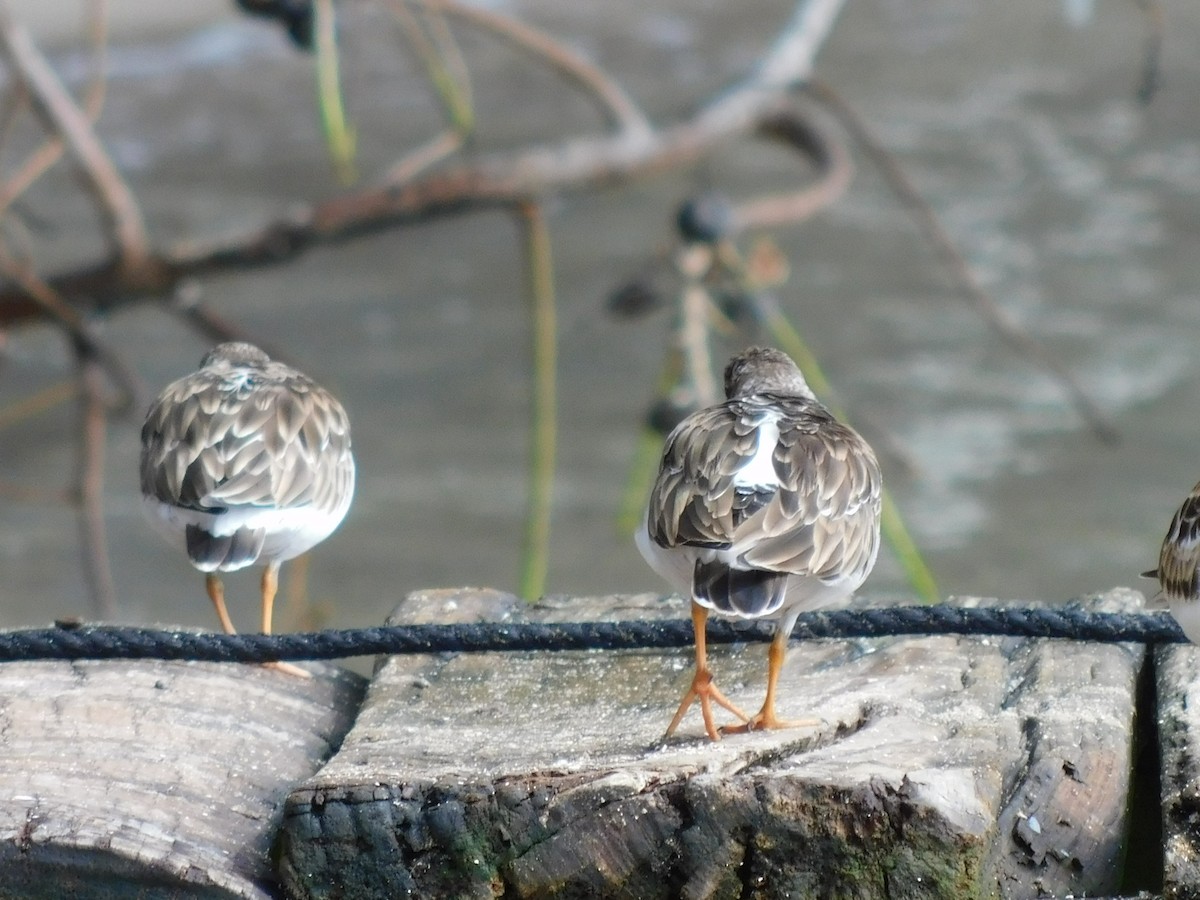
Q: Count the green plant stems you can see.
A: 5